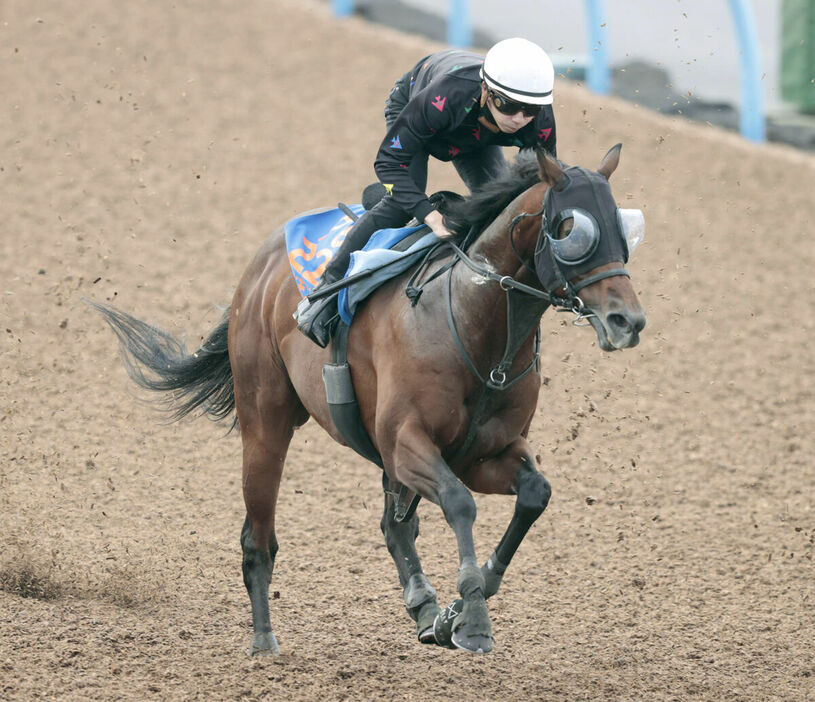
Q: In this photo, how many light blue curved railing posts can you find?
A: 4